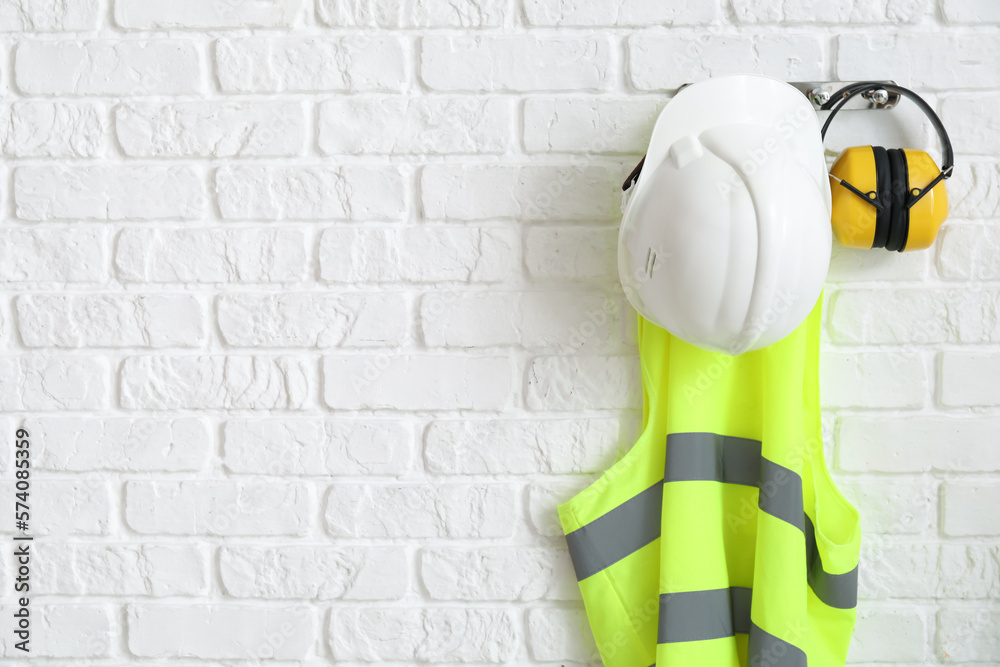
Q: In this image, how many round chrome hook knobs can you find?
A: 2